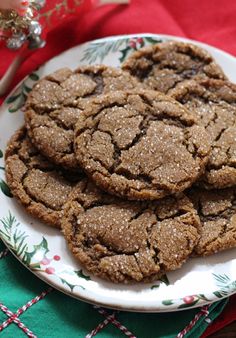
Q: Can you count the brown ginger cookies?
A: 7